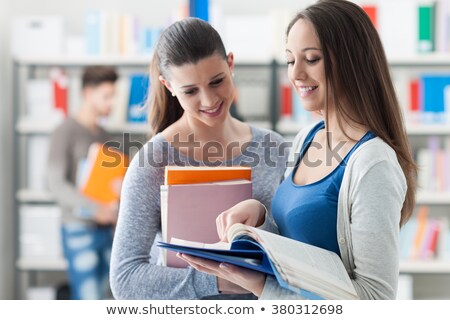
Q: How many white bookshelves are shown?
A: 2